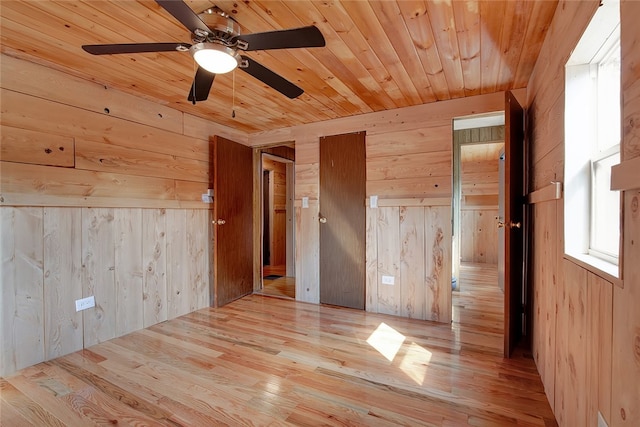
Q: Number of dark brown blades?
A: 5